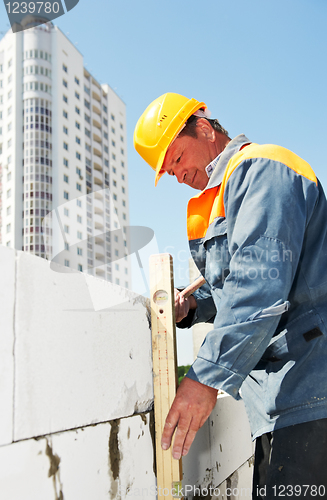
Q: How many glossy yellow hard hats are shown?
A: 1